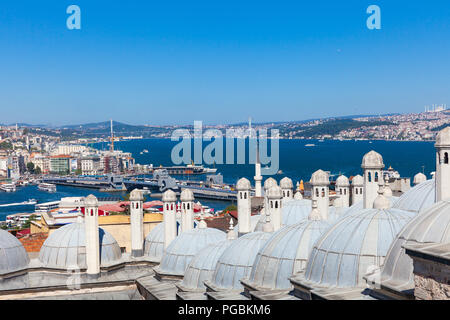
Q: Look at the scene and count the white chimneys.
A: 14